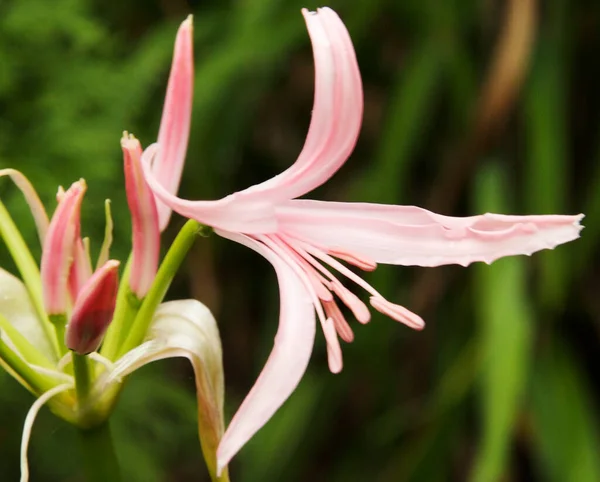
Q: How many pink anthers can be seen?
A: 6